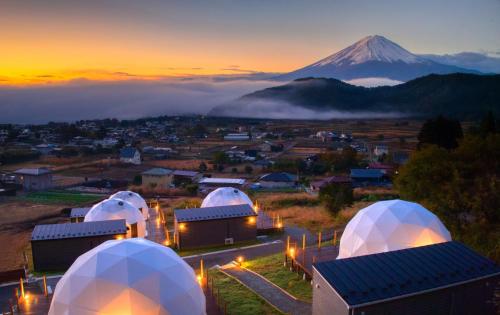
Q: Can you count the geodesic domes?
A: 5